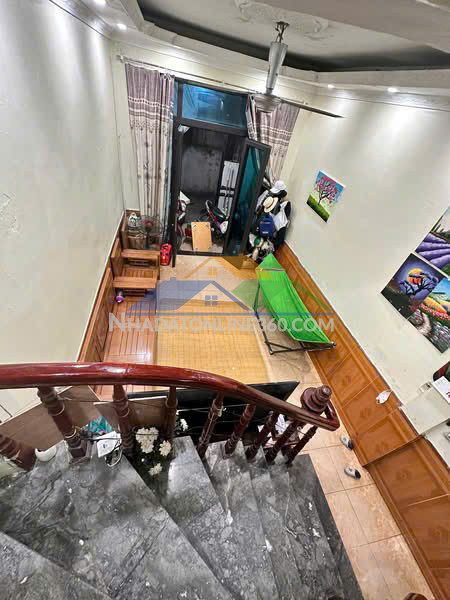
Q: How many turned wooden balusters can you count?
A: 9